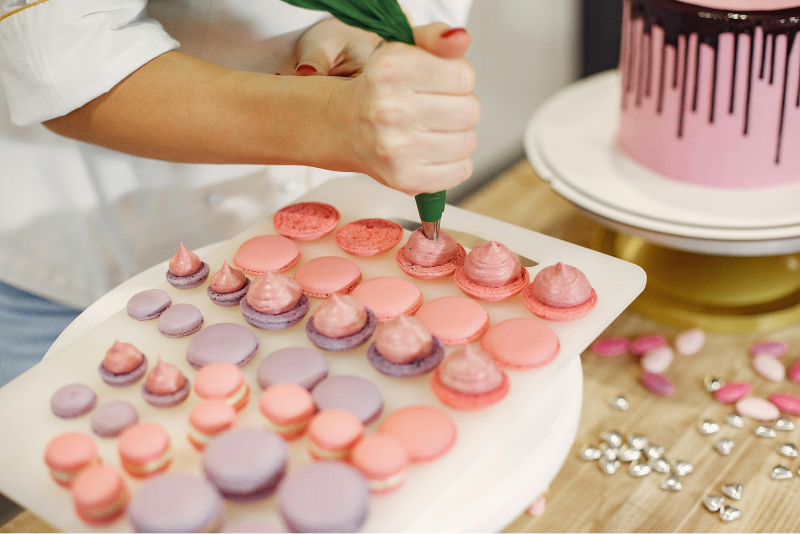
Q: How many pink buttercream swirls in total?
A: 11